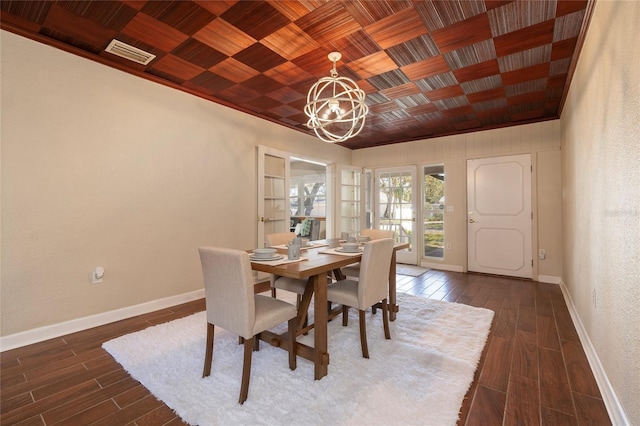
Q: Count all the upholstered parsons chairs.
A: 4